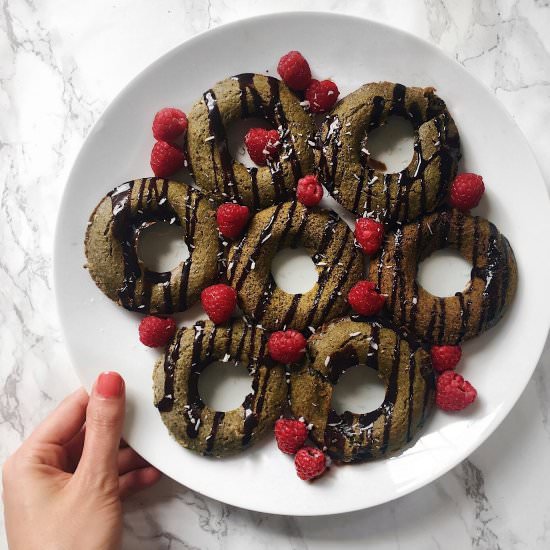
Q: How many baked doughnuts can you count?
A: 7